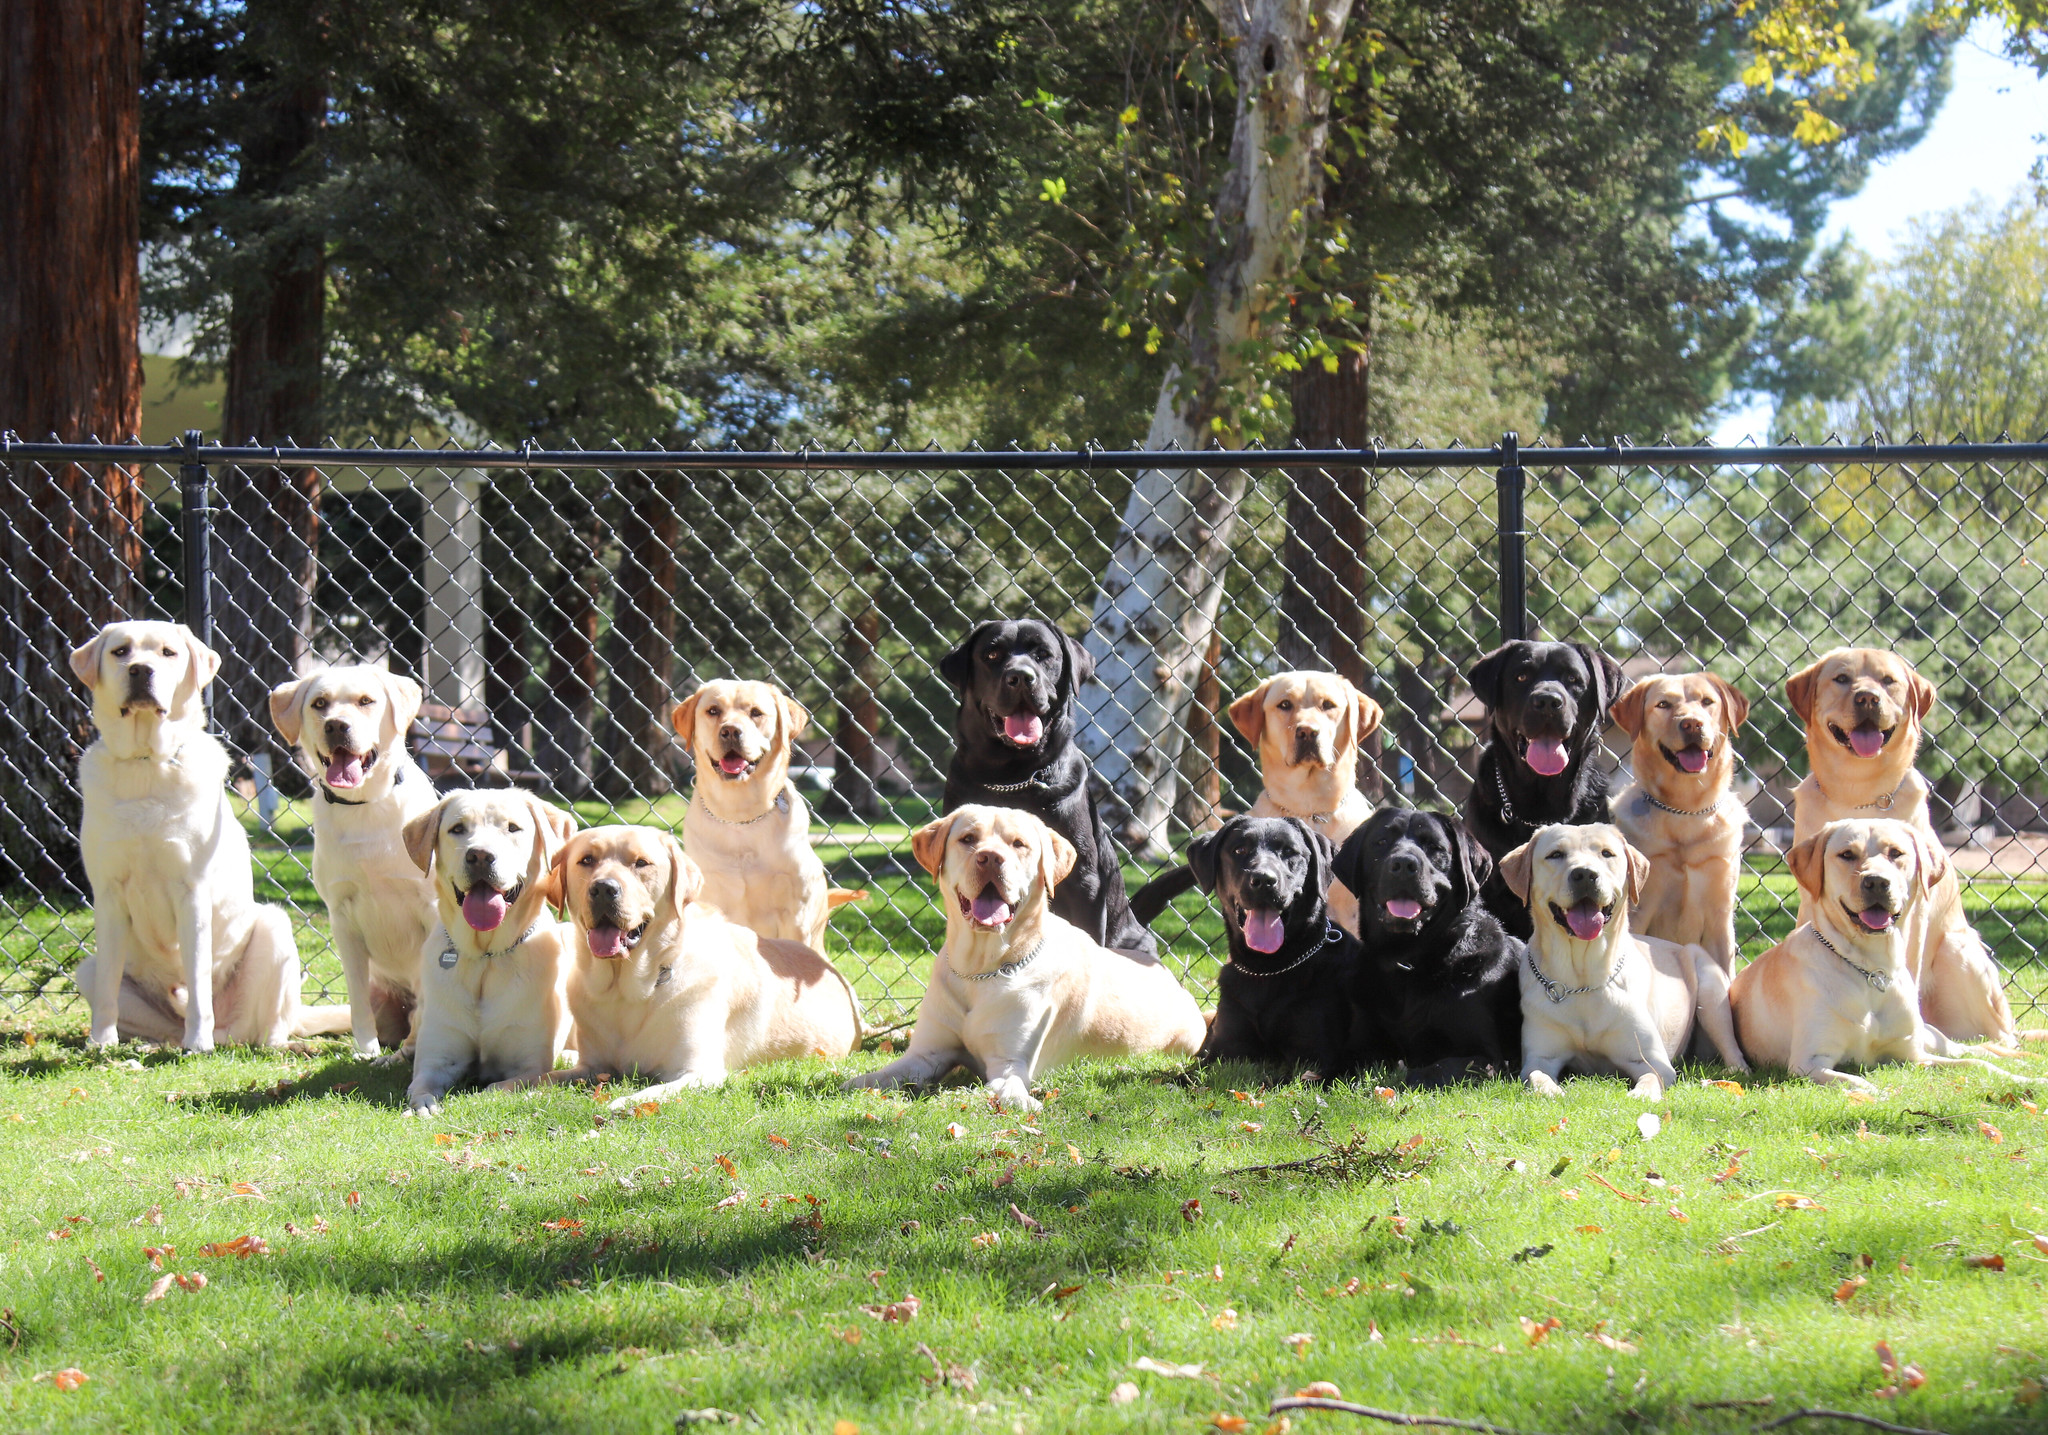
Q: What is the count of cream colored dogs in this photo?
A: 11